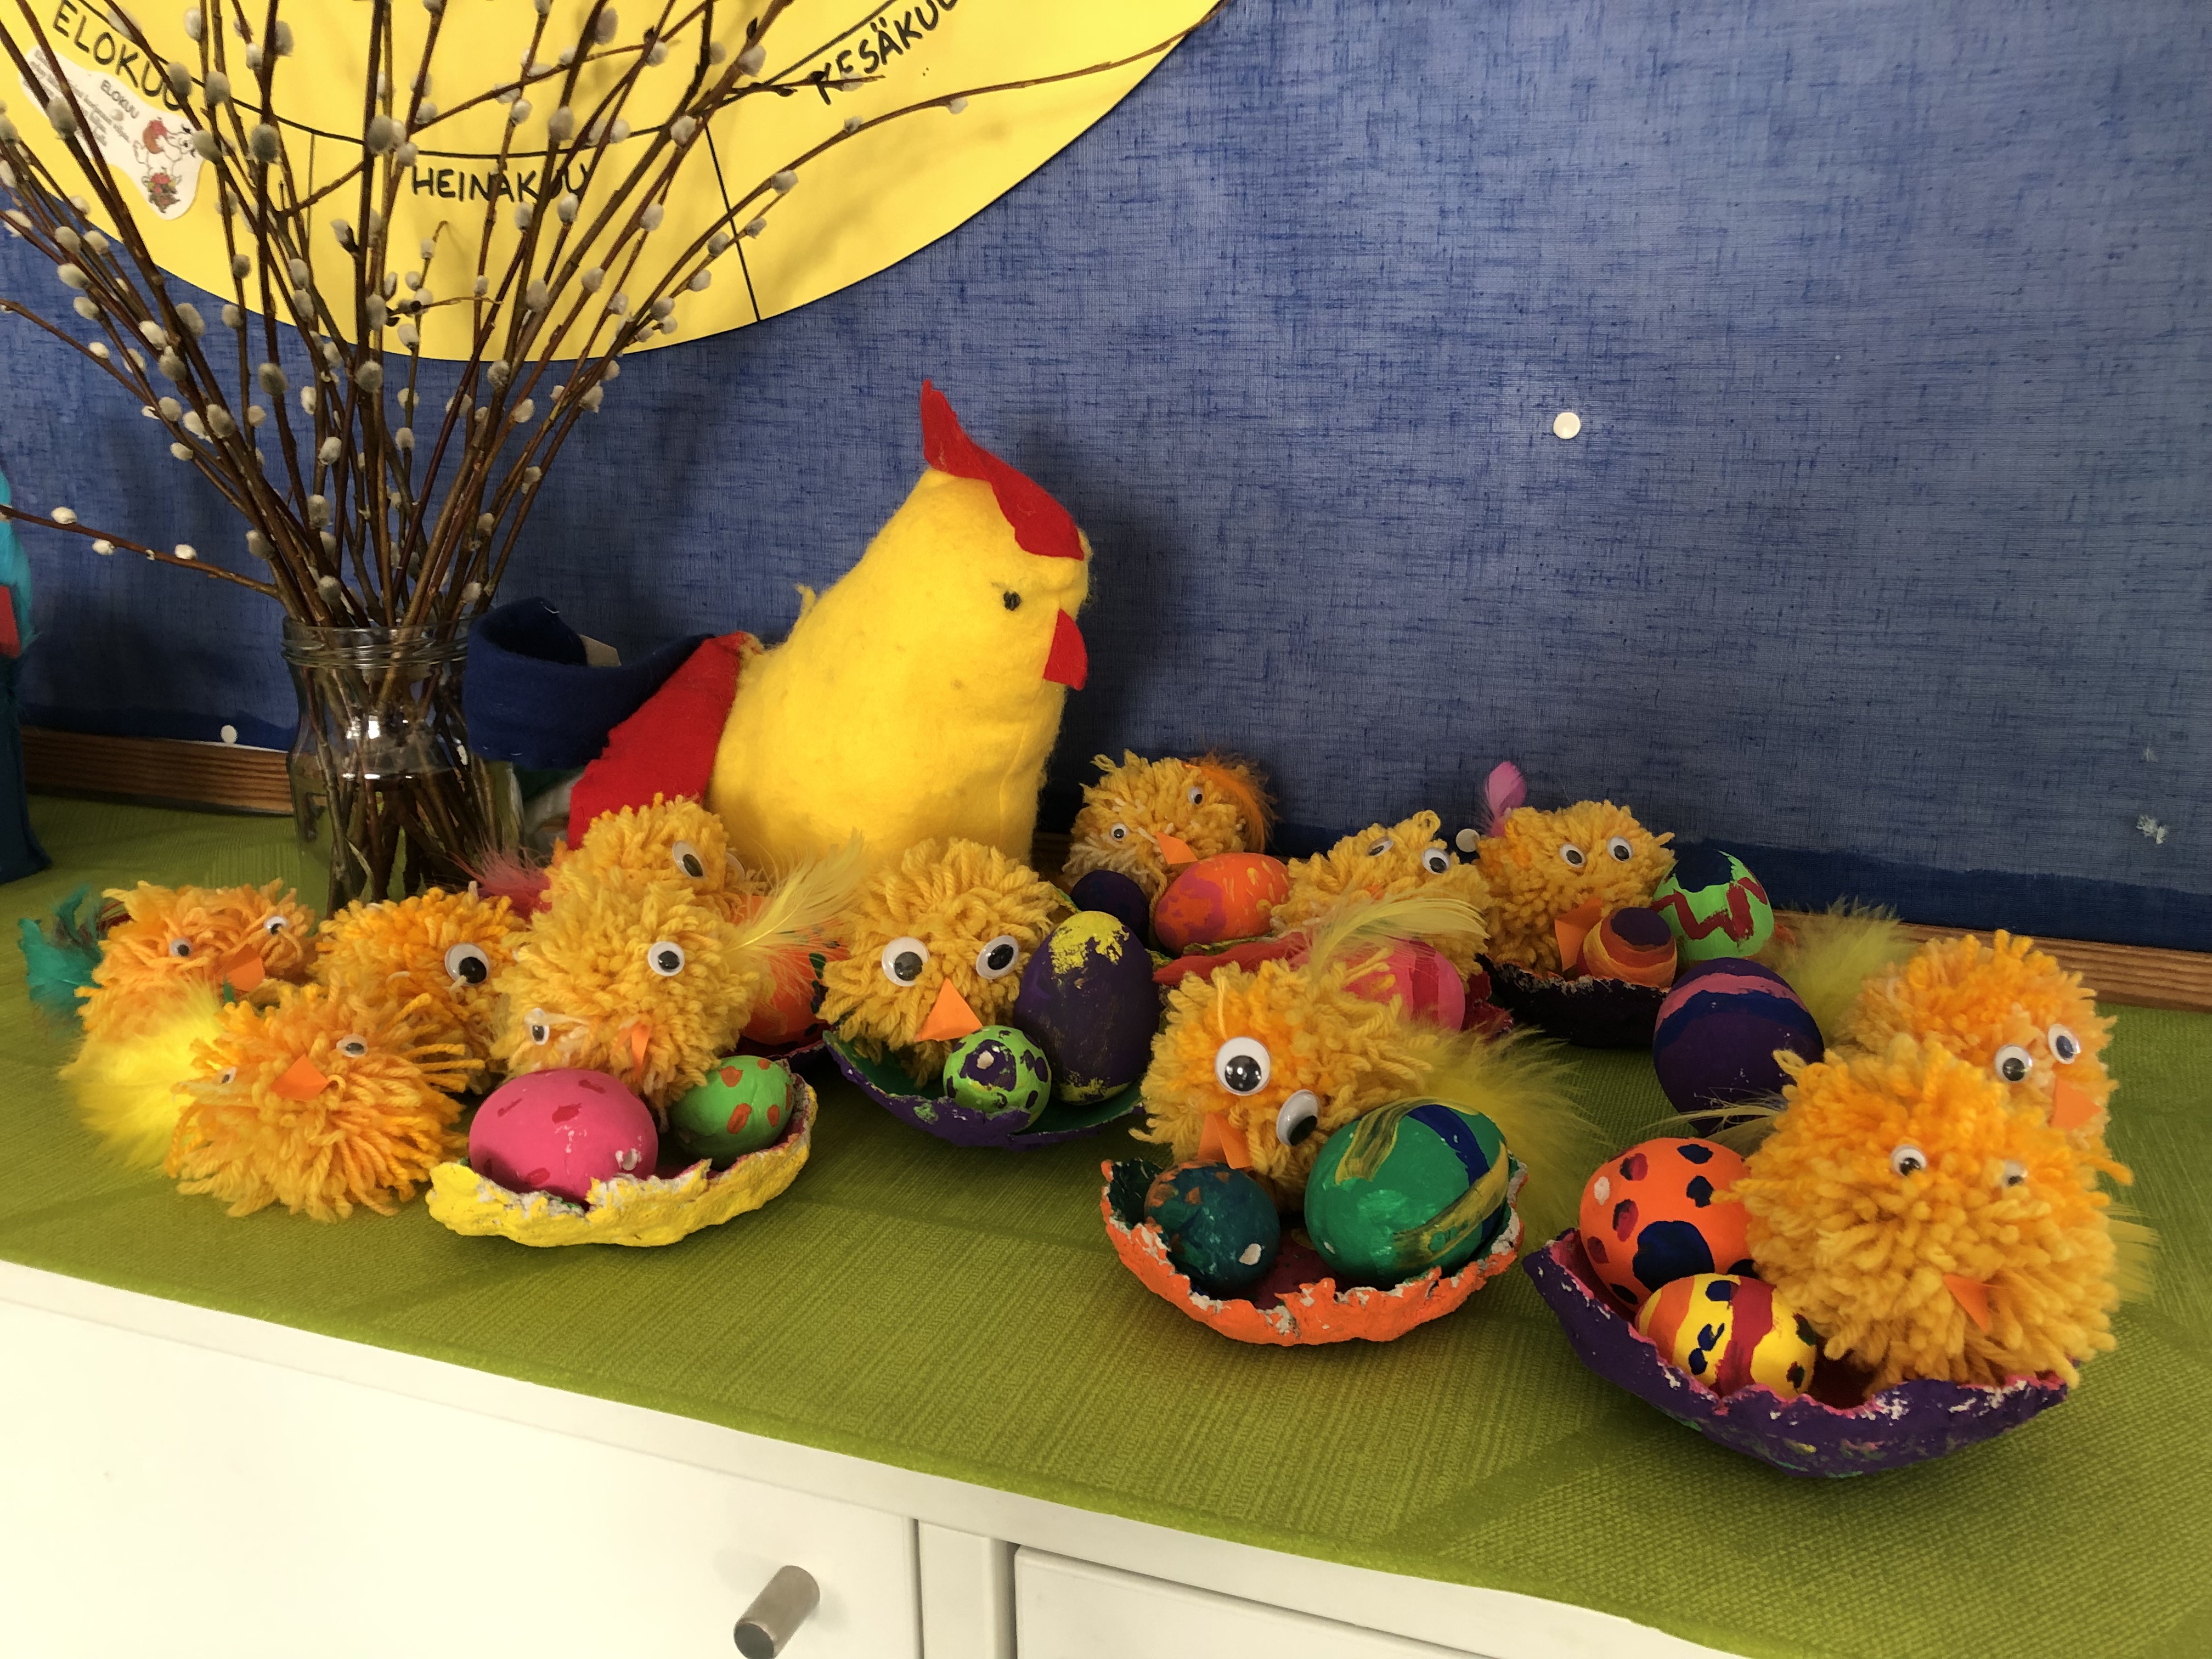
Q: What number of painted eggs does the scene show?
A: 15